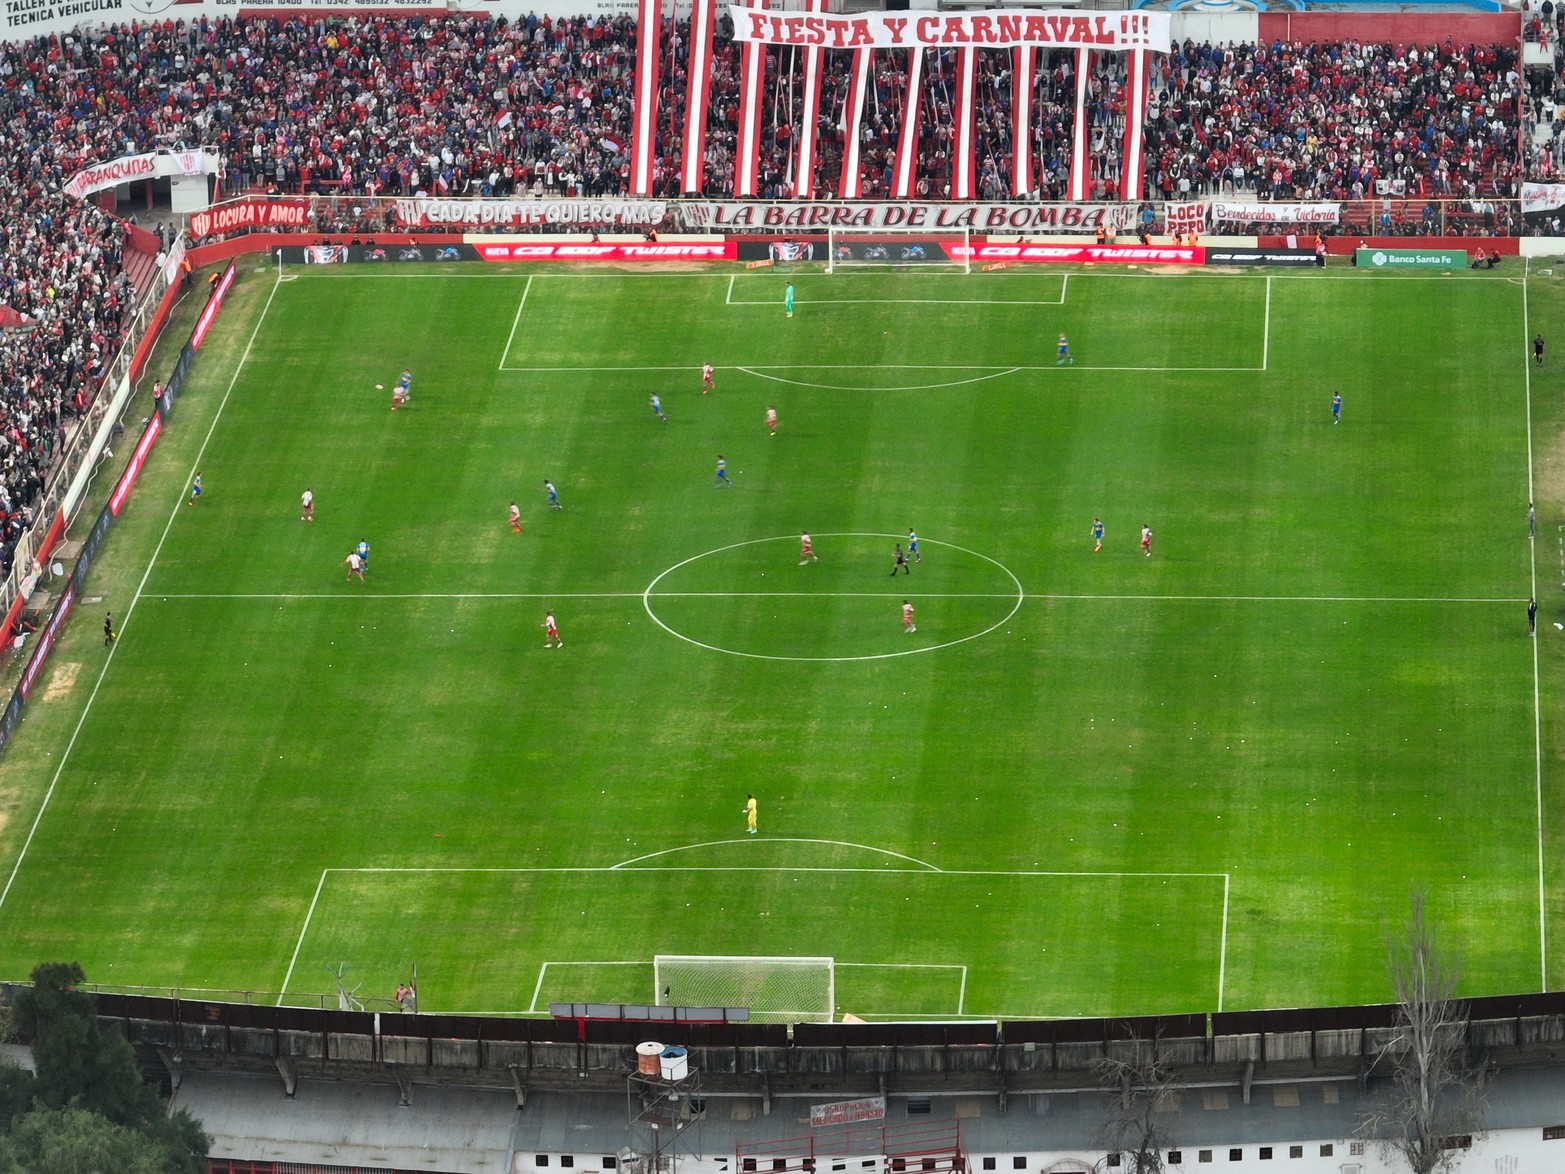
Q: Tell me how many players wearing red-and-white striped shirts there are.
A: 10